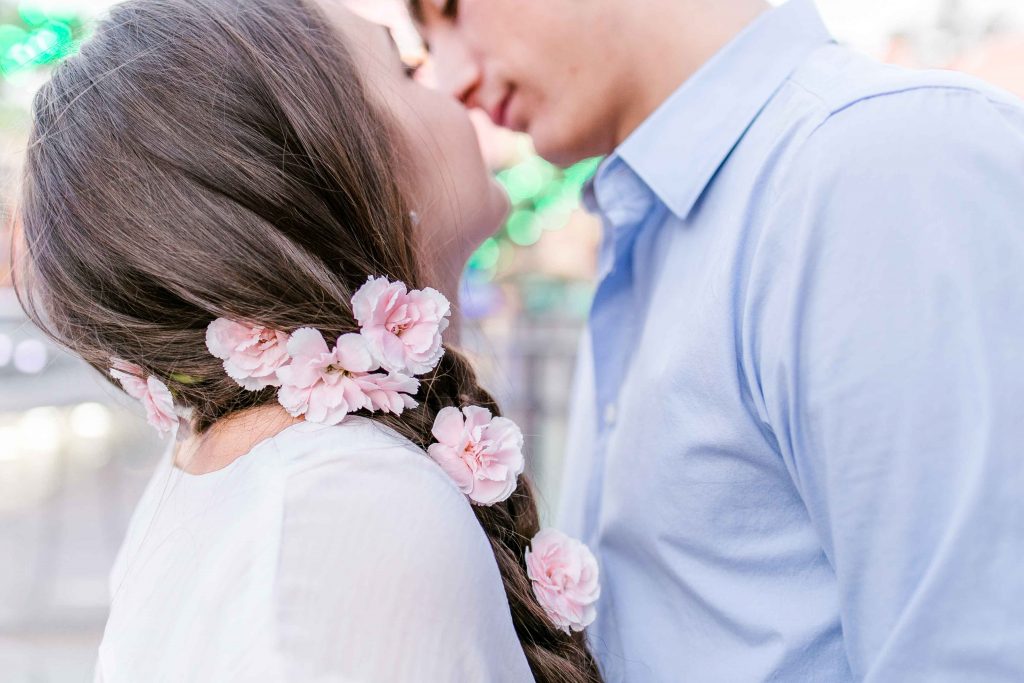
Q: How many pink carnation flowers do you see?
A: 6